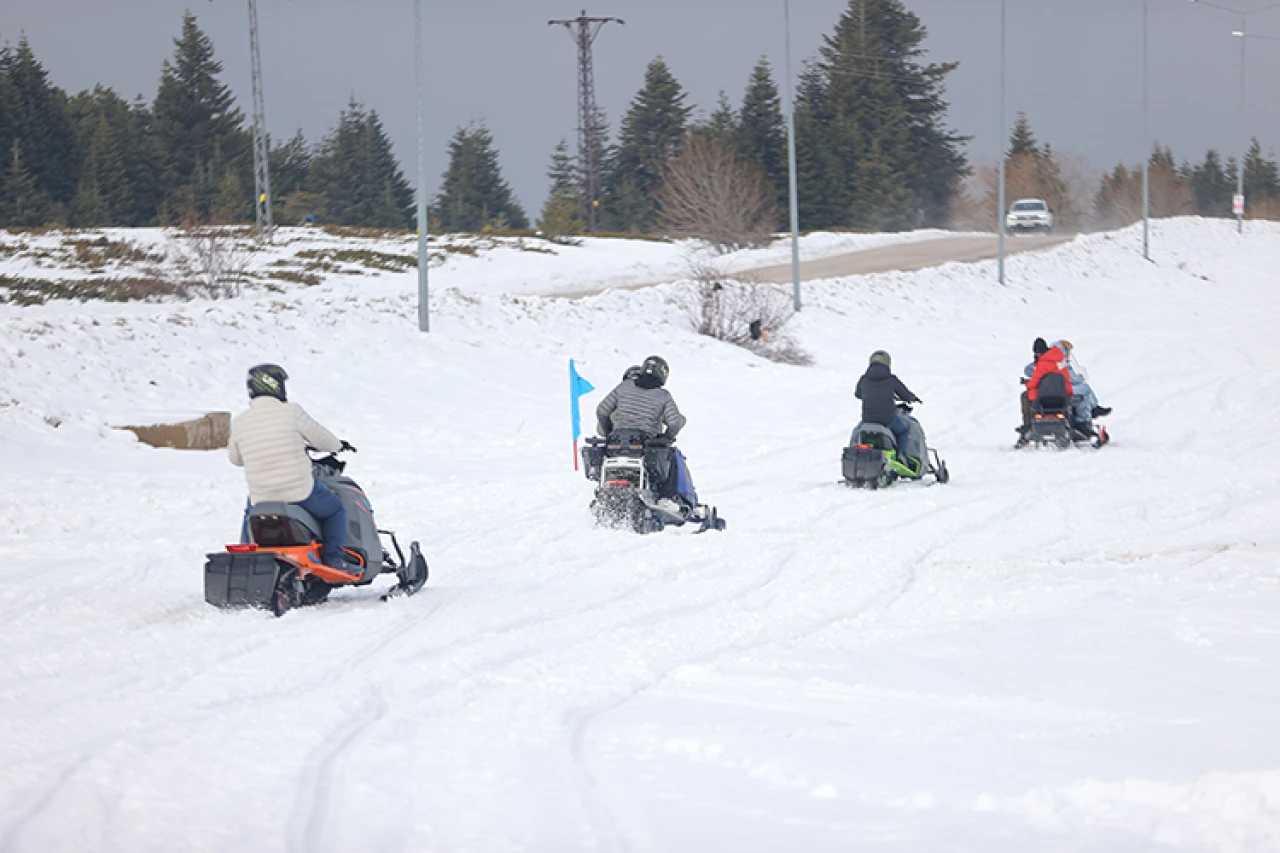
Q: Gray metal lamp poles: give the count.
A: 5